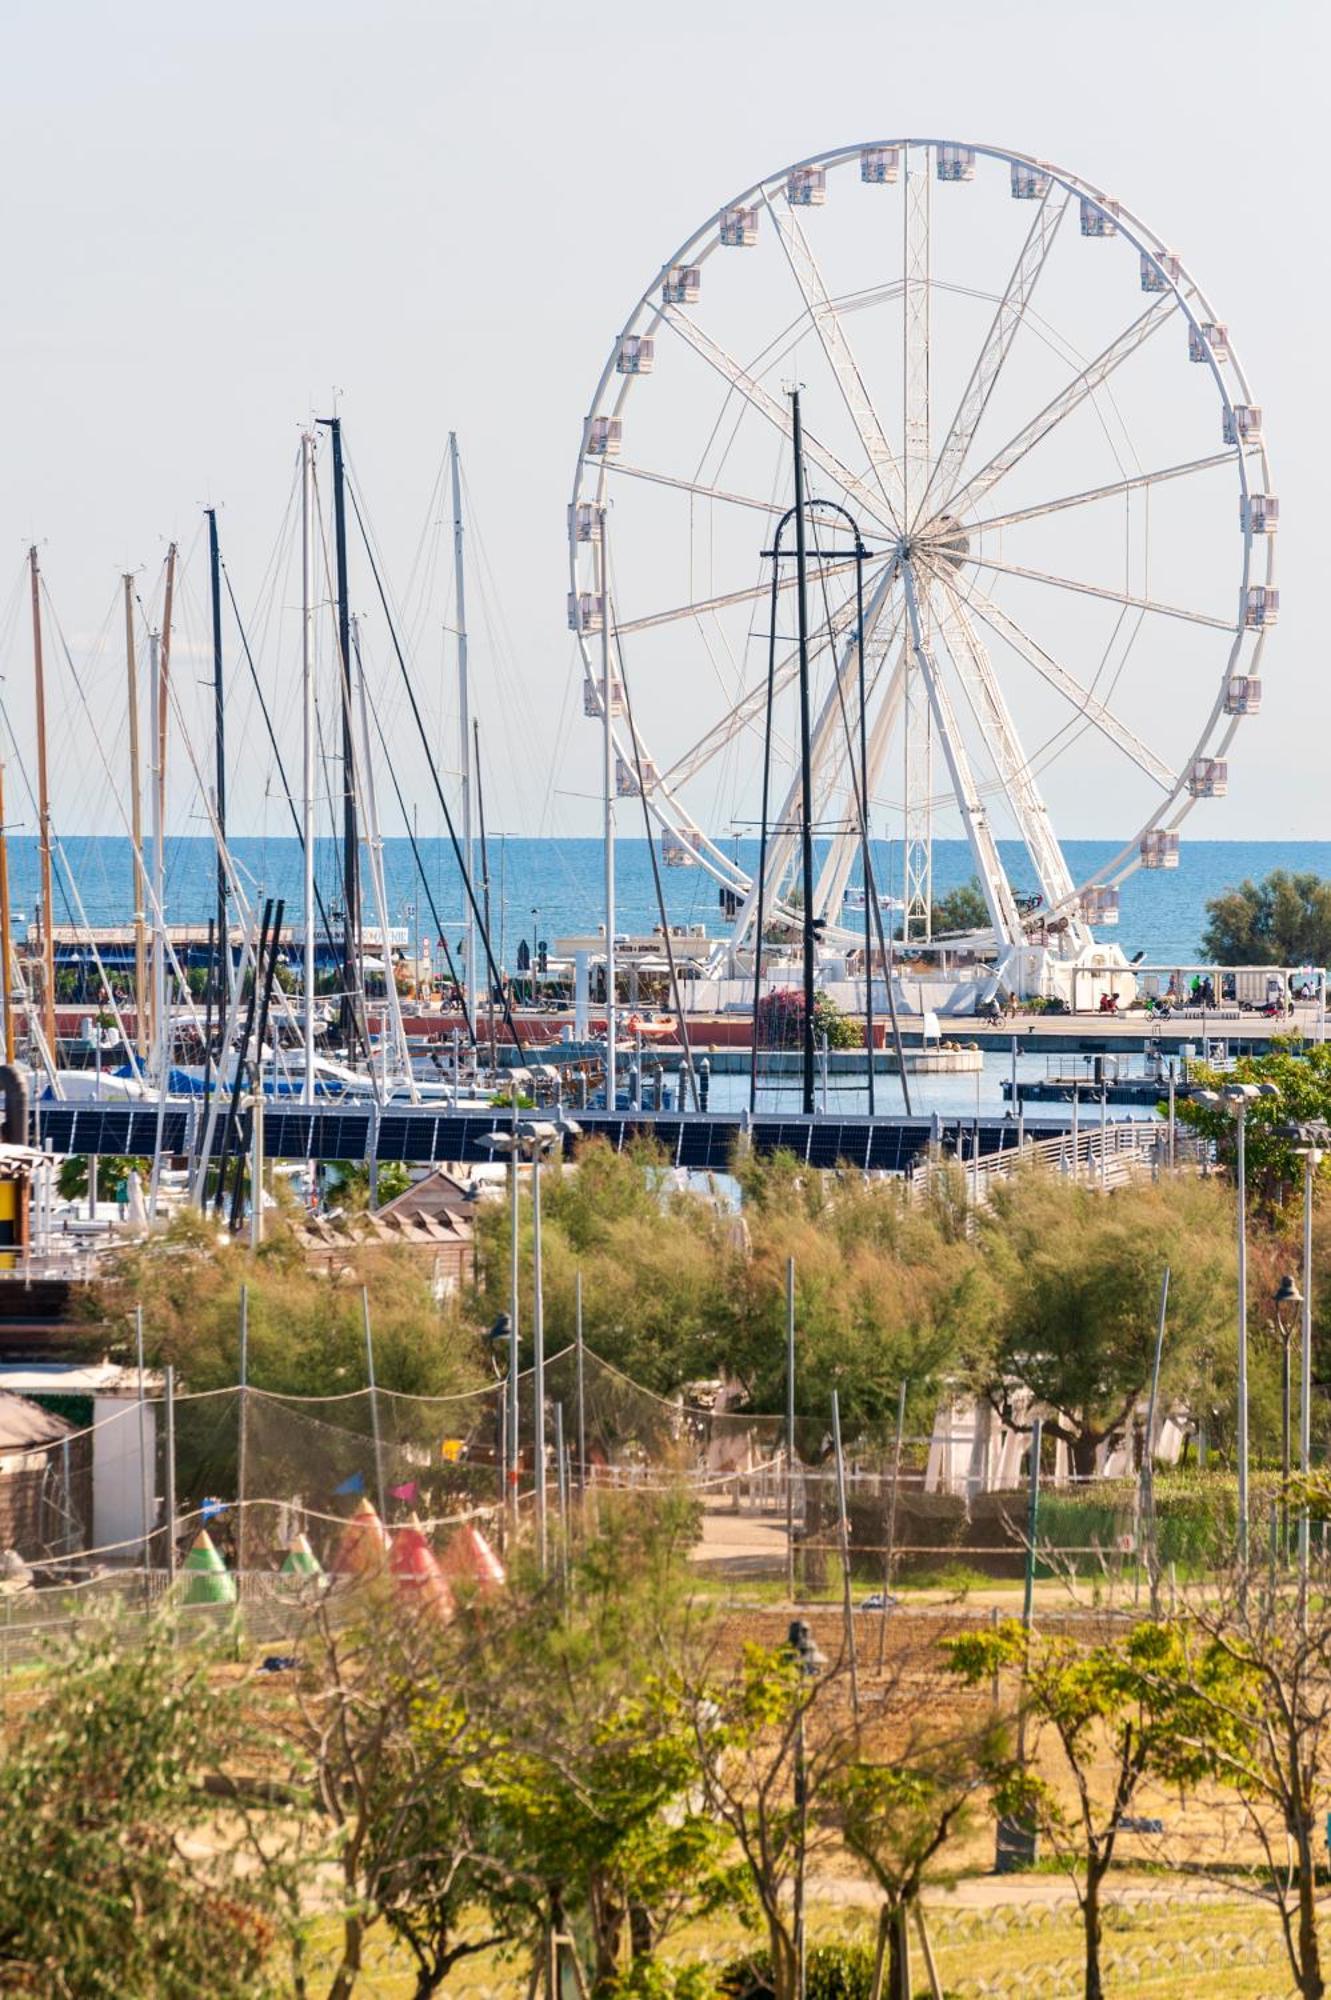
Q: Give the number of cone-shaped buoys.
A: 5